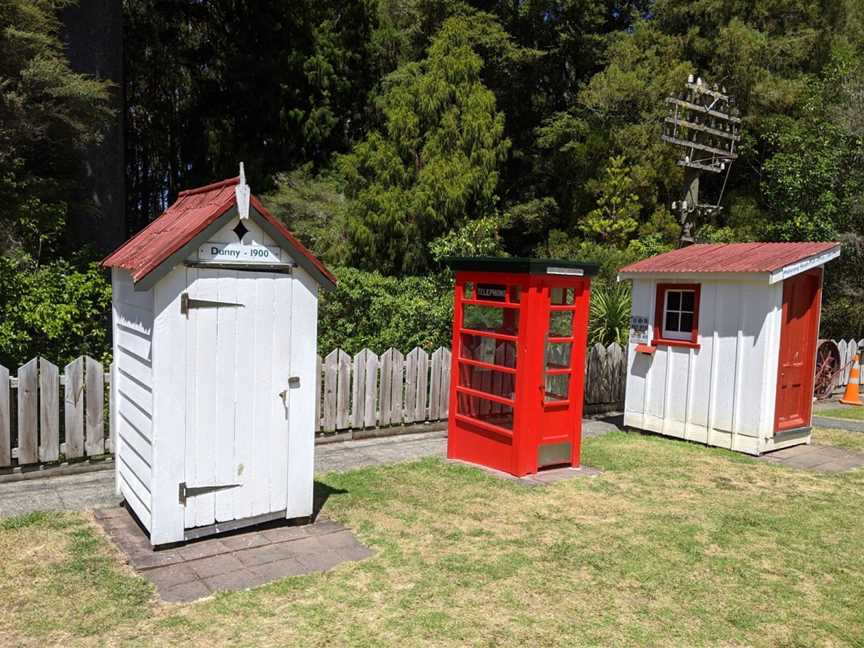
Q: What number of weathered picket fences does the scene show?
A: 1